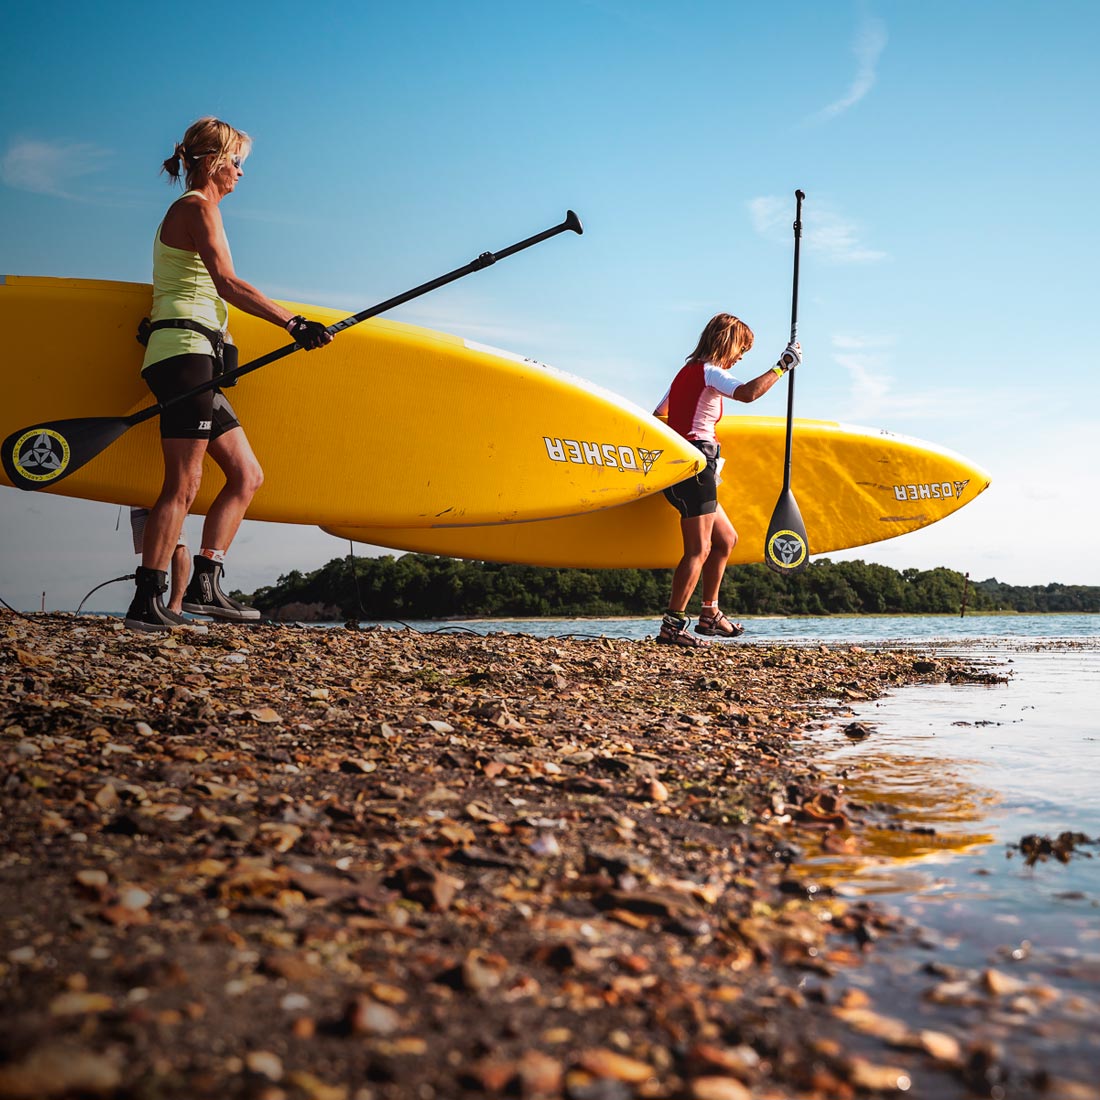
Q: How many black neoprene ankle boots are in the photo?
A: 2